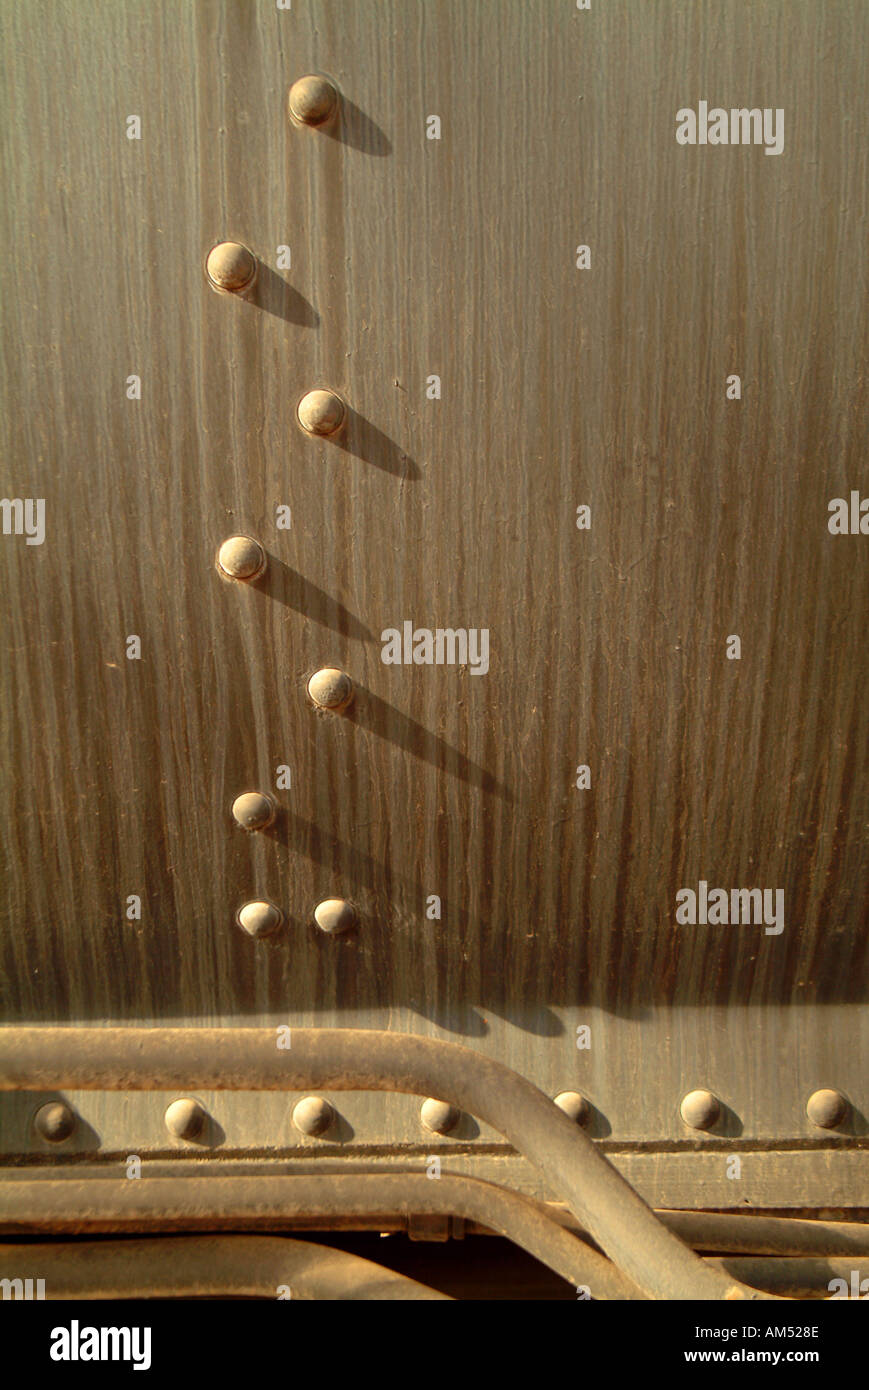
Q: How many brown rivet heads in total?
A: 15